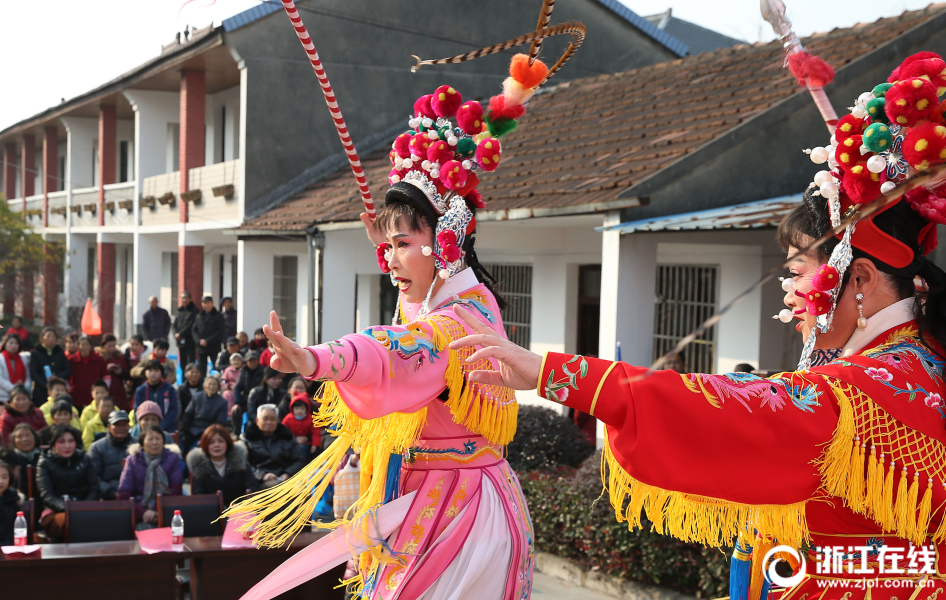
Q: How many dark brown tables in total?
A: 2